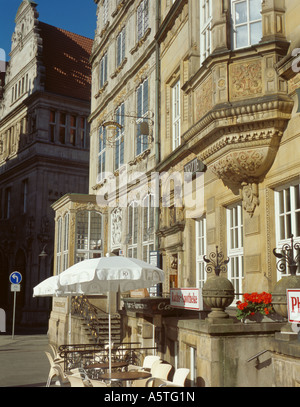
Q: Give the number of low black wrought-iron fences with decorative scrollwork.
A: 1